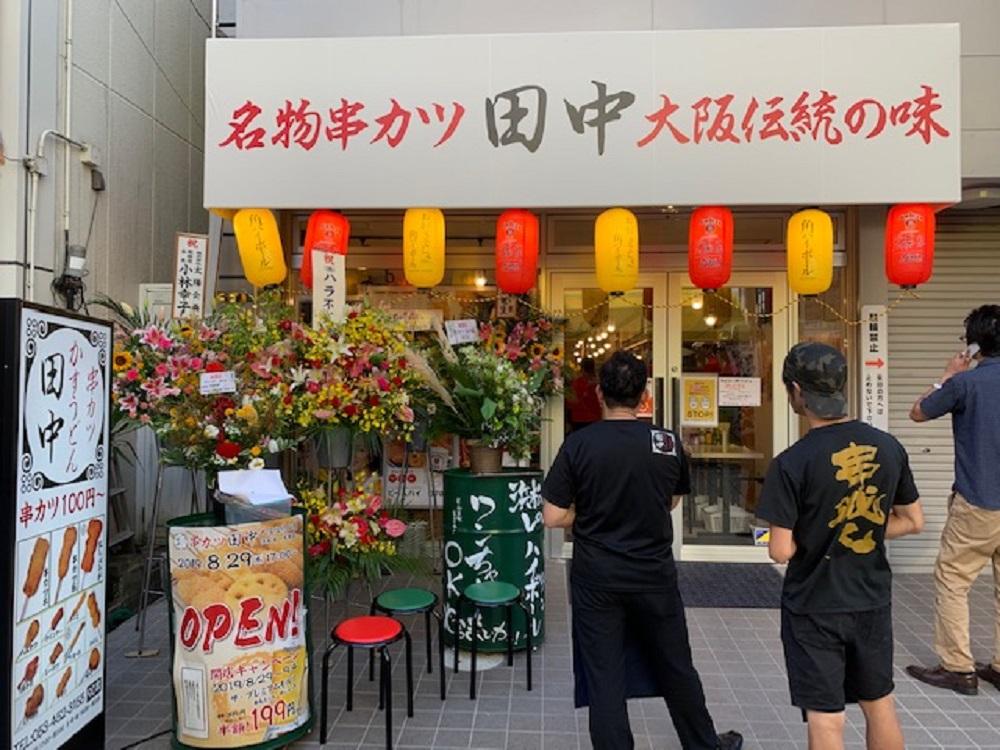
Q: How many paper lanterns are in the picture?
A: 8